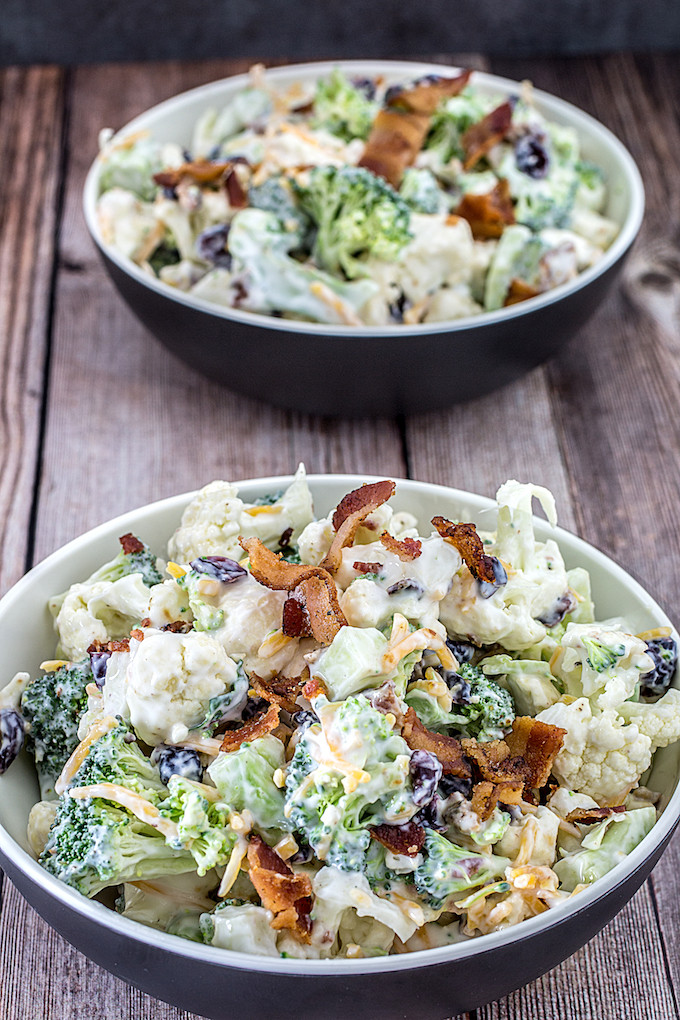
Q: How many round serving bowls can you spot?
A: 2